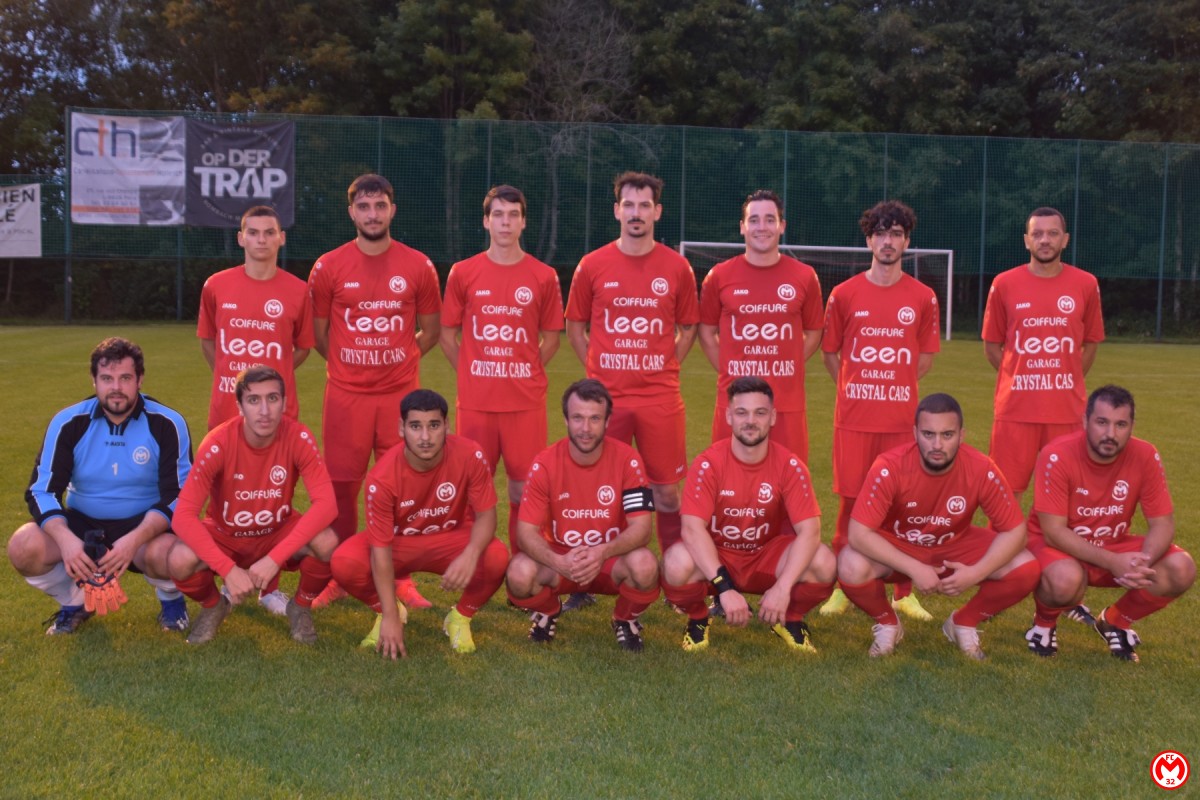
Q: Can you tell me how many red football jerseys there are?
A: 13